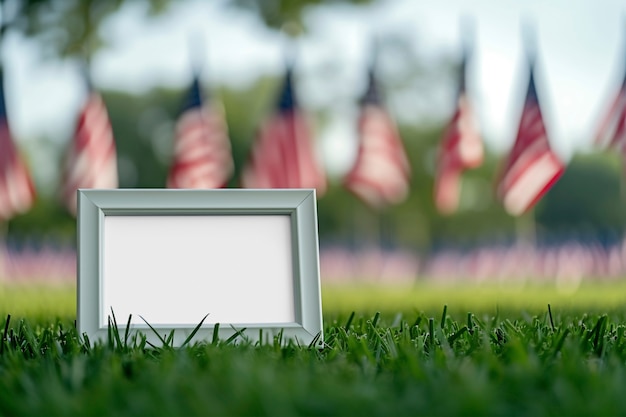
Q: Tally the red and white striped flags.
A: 8